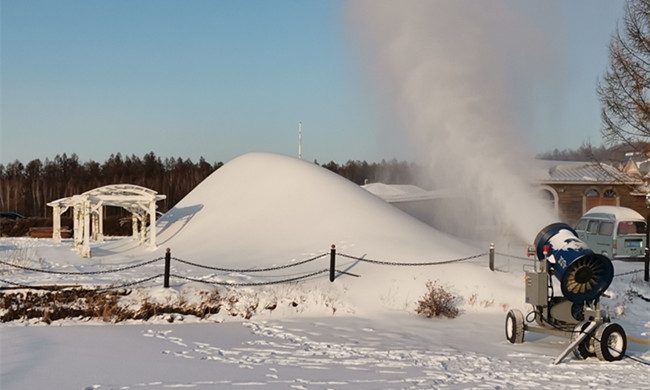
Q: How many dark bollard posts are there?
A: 4